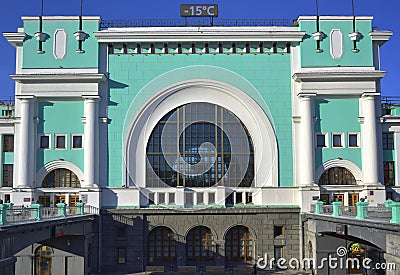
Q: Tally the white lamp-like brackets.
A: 4